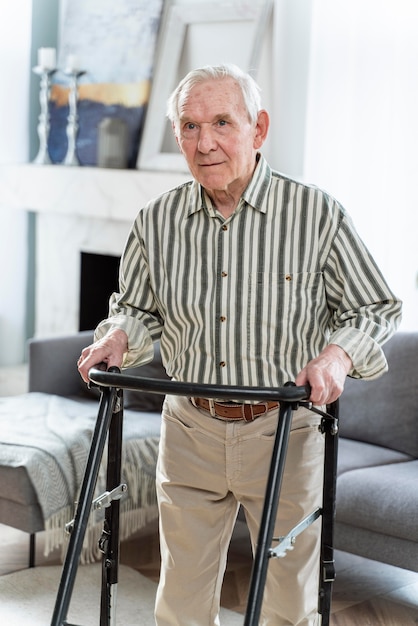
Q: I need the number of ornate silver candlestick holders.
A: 2